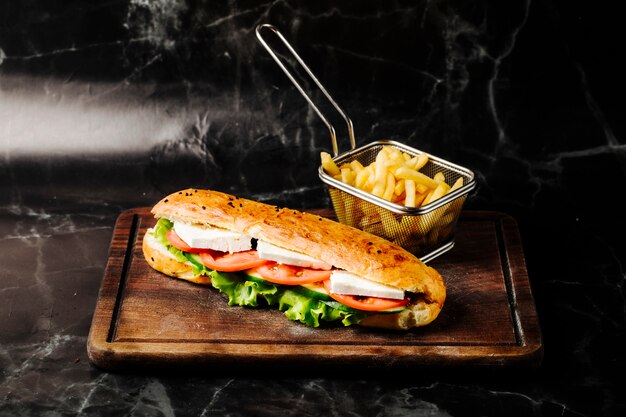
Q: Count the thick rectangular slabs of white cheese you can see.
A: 3